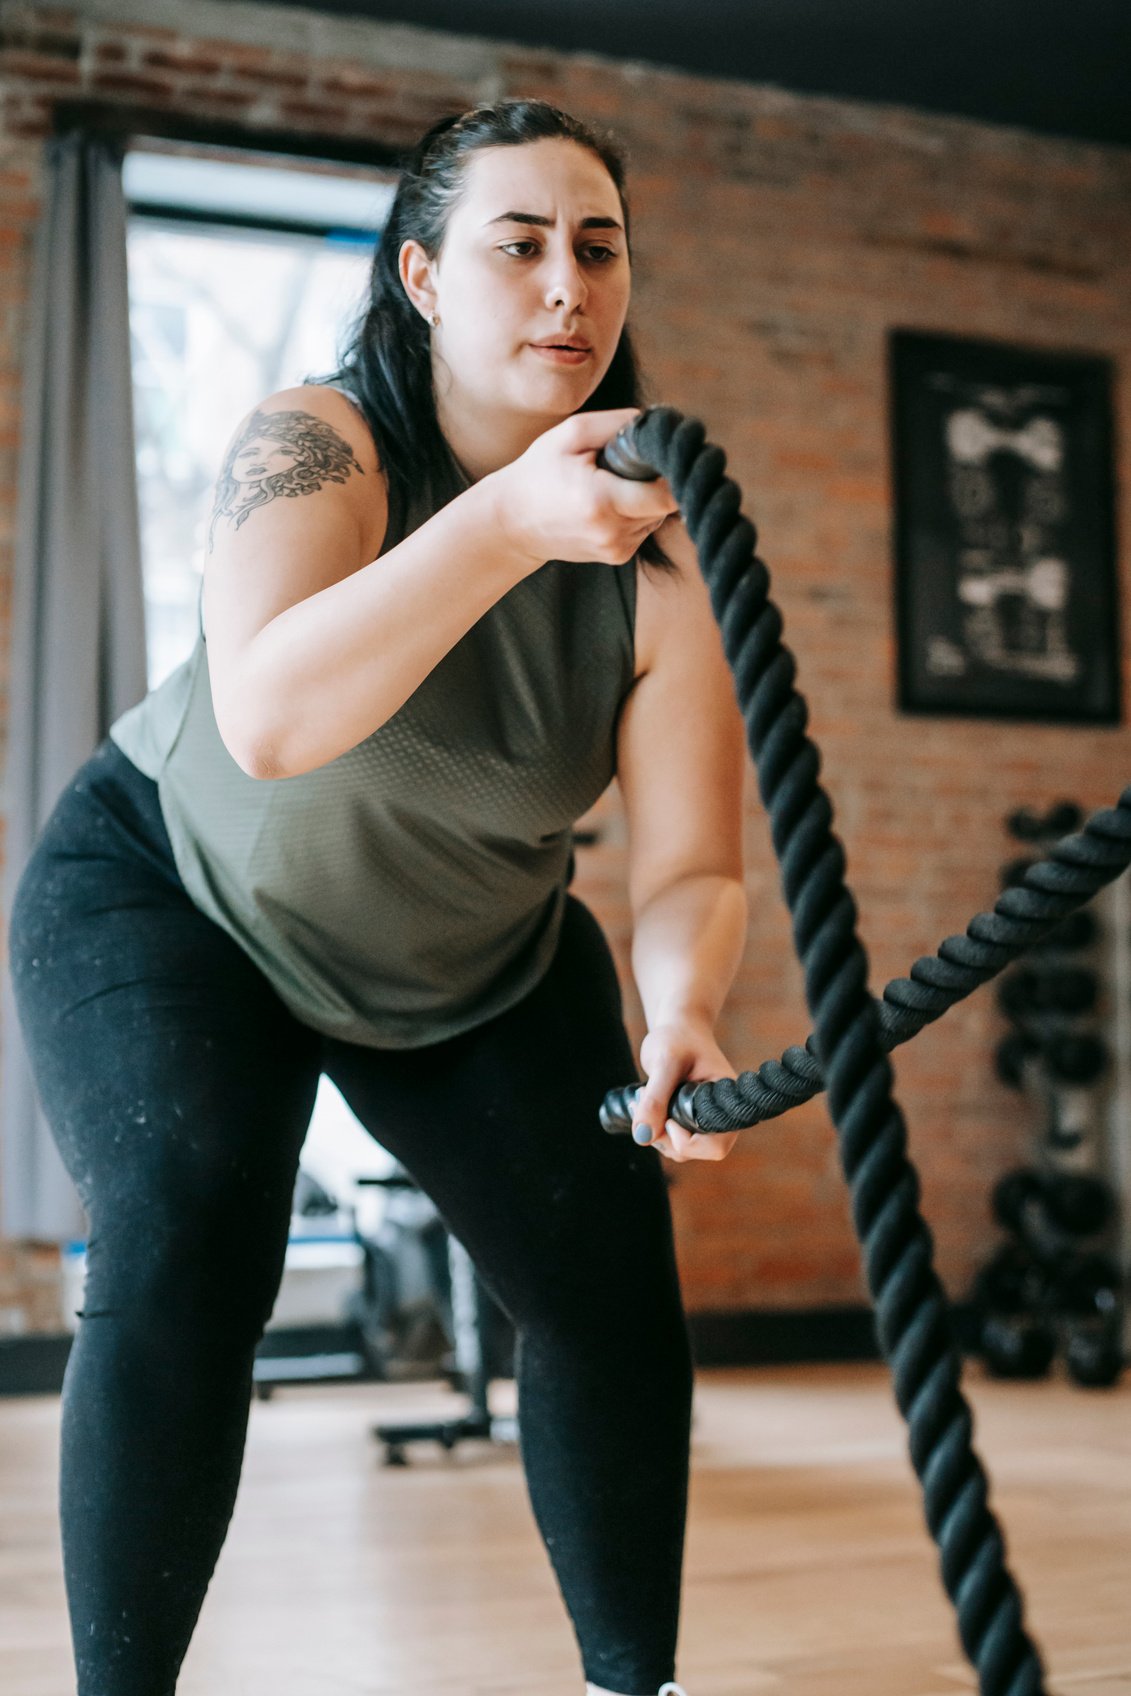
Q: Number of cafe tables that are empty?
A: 0